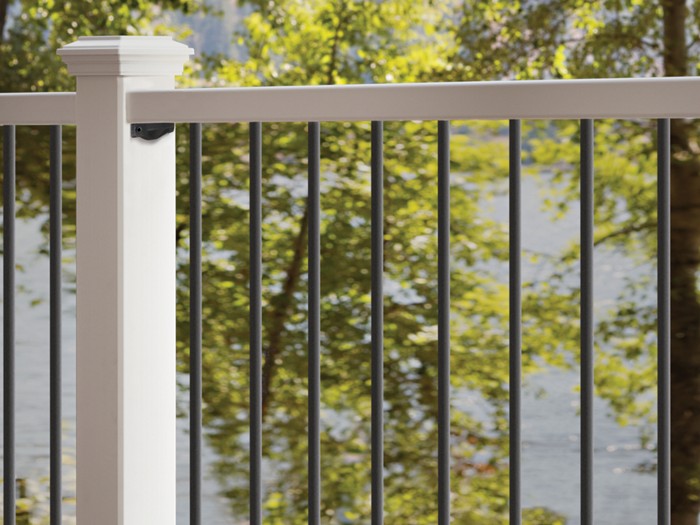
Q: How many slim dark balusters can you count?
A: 10